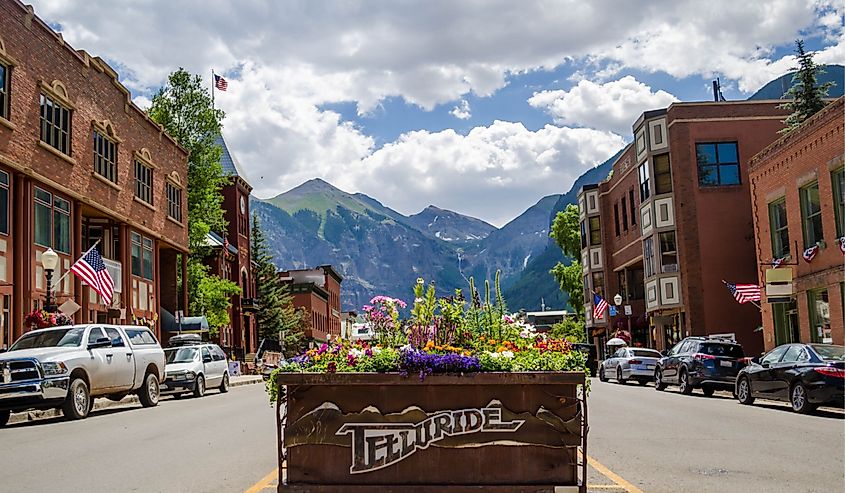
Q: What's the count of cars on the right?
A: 3